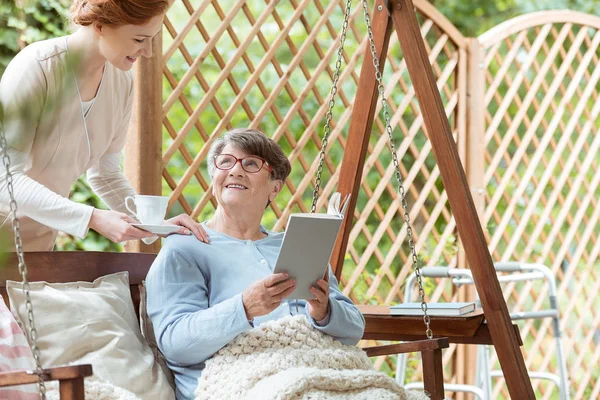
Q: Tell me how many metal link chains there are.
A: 3